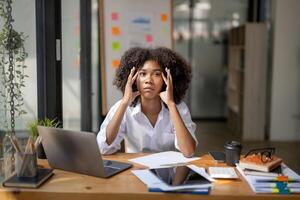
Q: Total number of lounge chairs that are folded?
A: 0